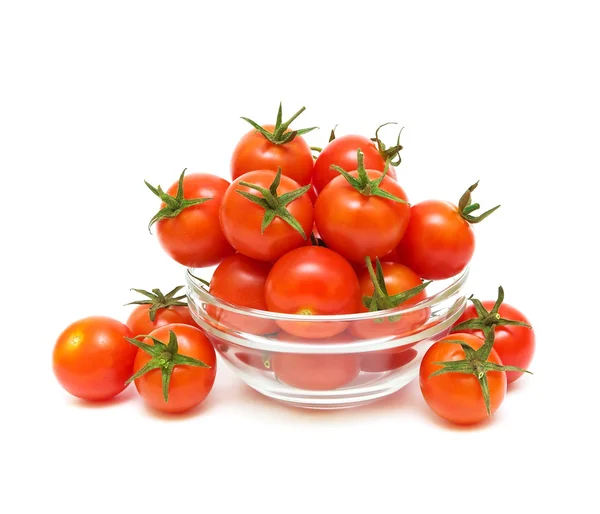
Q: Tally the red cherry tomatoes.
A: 15